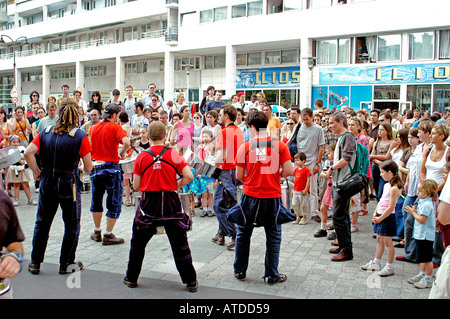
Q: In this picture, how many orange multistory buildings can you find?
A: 0